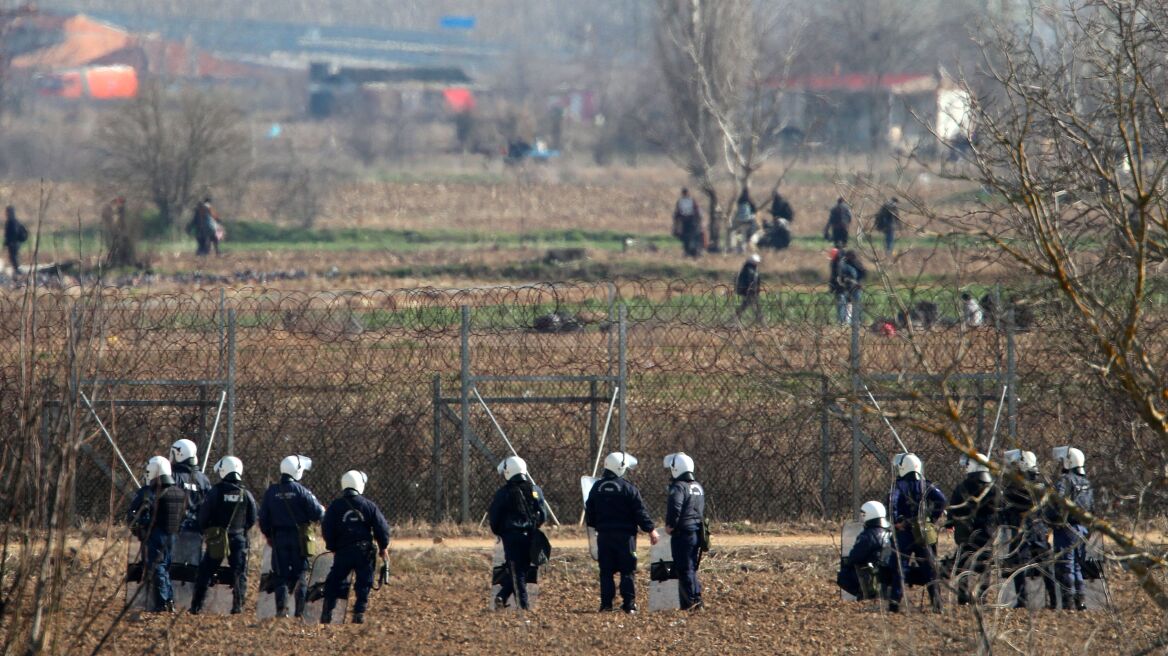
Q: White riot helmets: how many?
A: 13